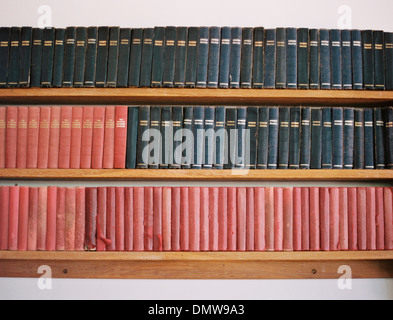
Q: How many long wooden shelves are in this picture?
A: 3